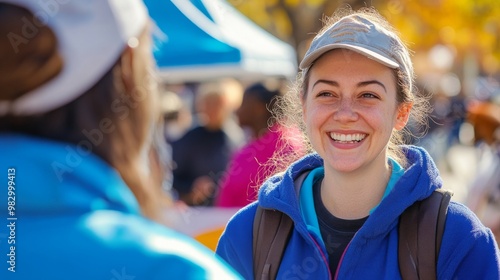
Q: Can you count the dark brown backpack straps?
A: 2